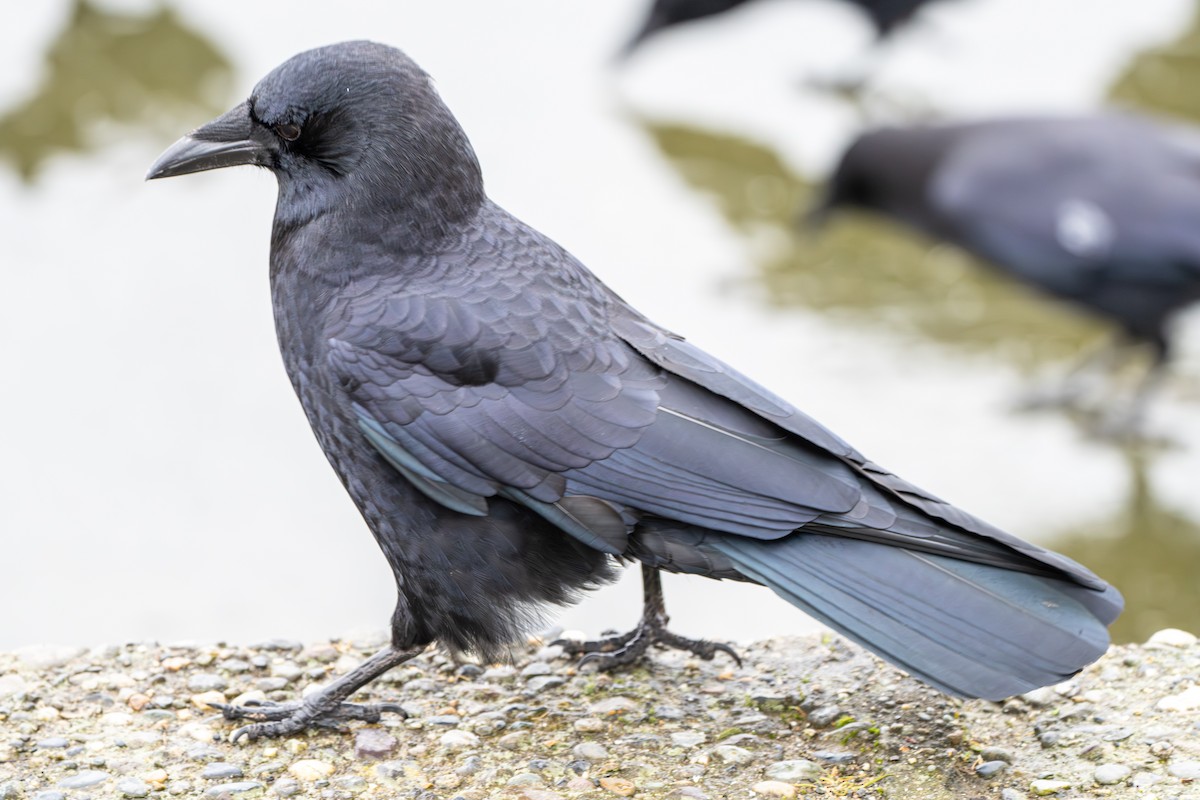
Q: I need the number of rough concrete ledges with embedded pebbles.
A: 1